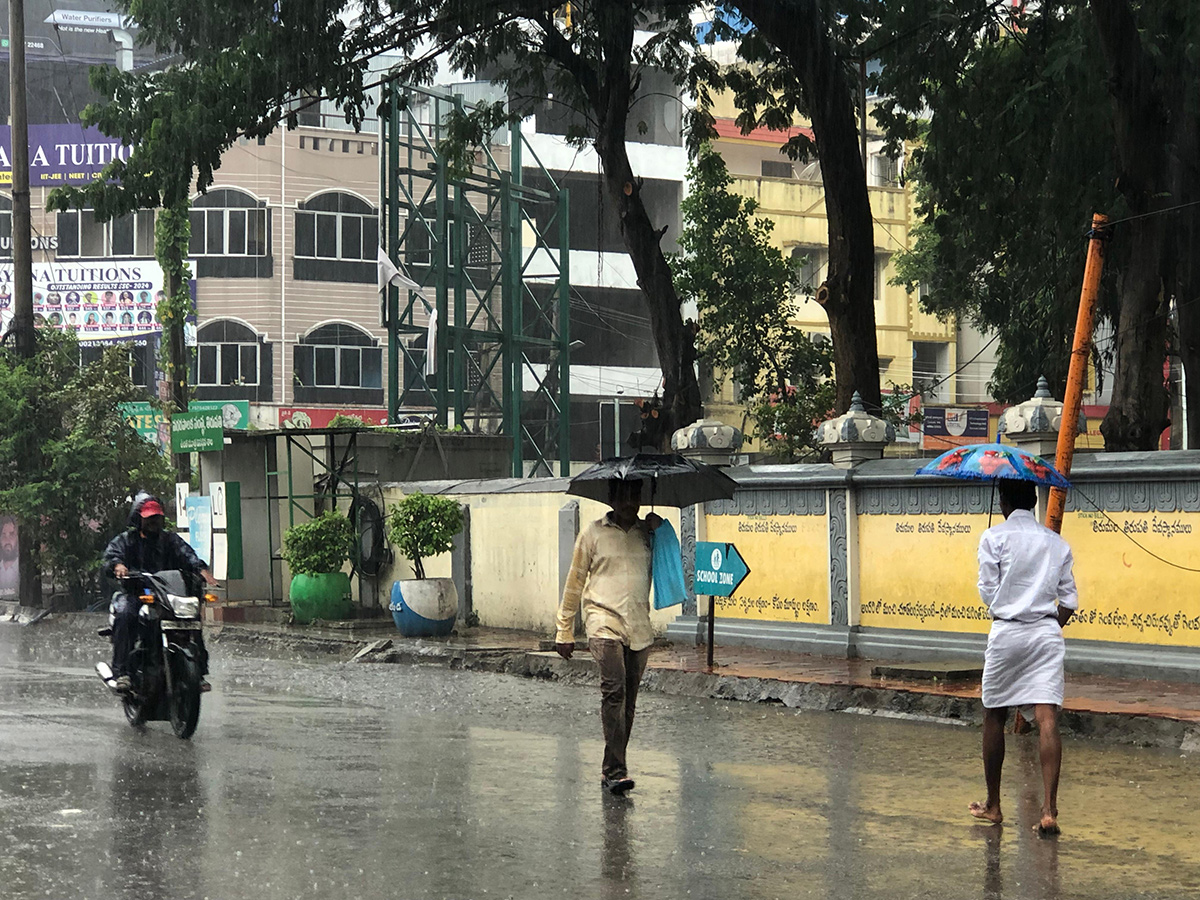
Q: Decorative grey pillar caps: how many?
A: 3